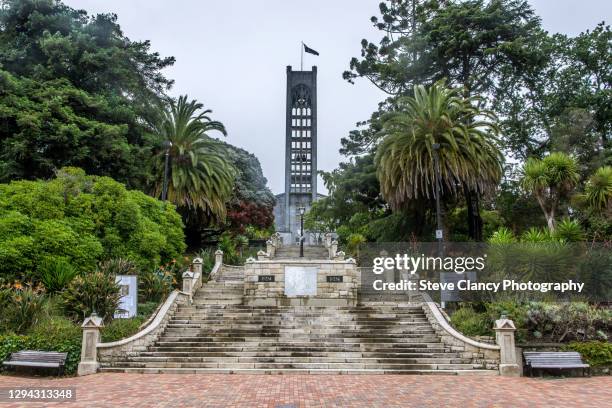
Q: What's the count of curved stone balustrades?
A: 2